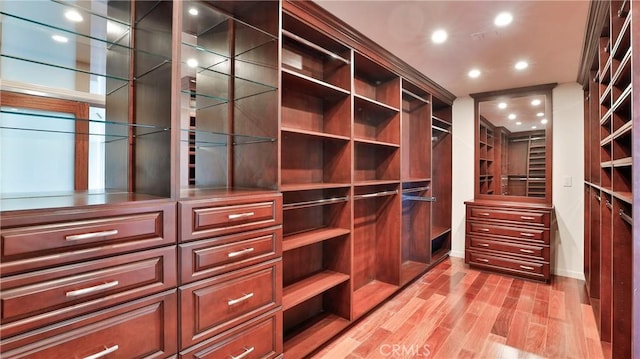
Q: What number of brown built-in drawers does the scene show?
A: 11